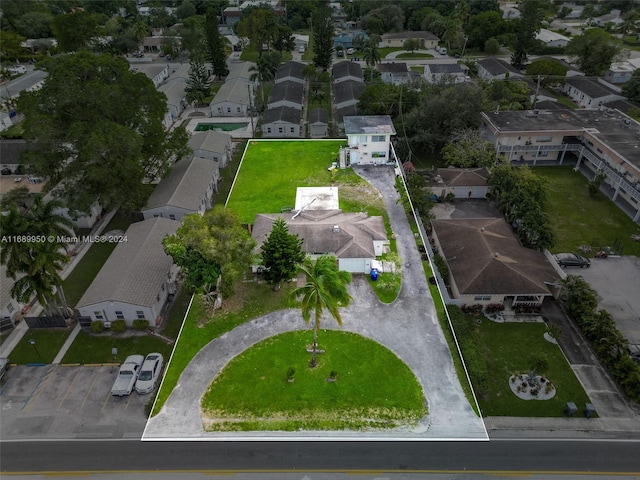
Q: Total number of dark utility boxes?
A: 2